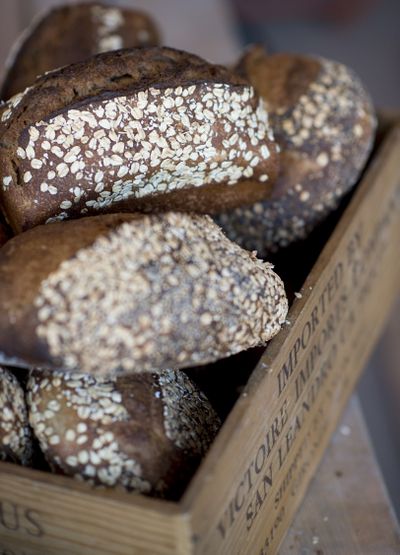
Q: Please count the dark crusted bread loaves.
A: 6